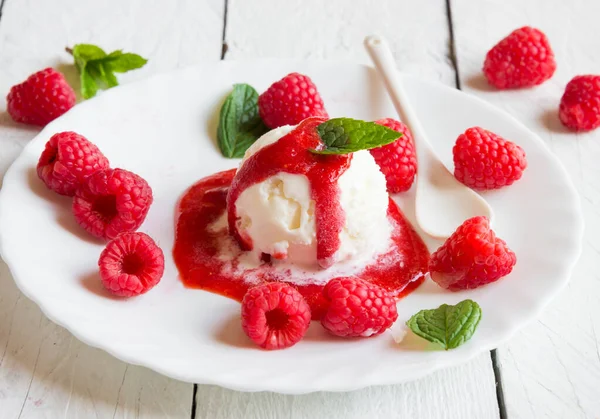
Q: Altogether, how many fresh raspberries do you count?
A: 12